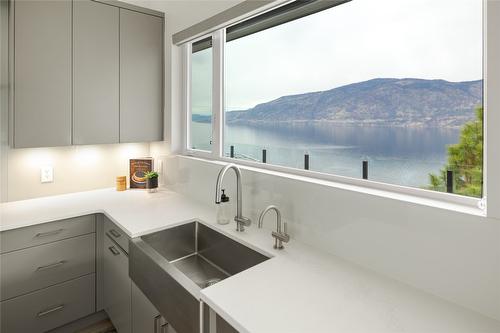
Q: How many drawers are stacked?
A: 3